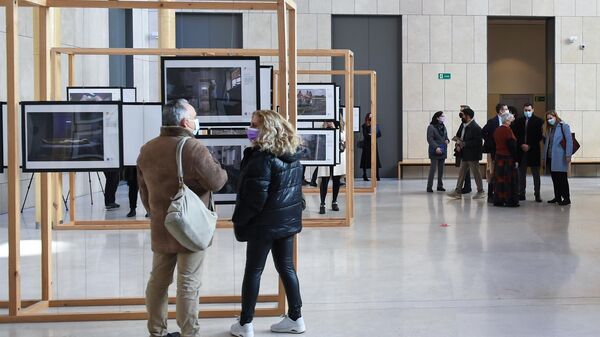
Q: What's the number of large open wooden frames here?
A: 3